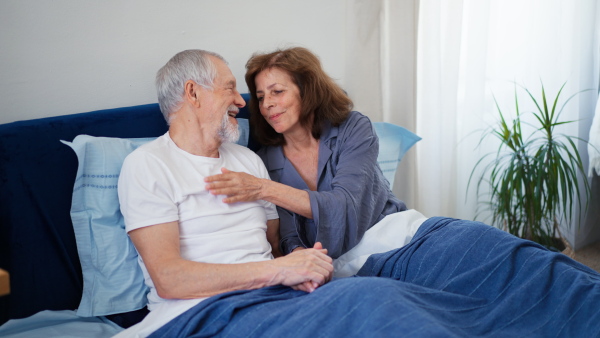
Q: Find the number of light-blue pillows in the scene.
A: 2